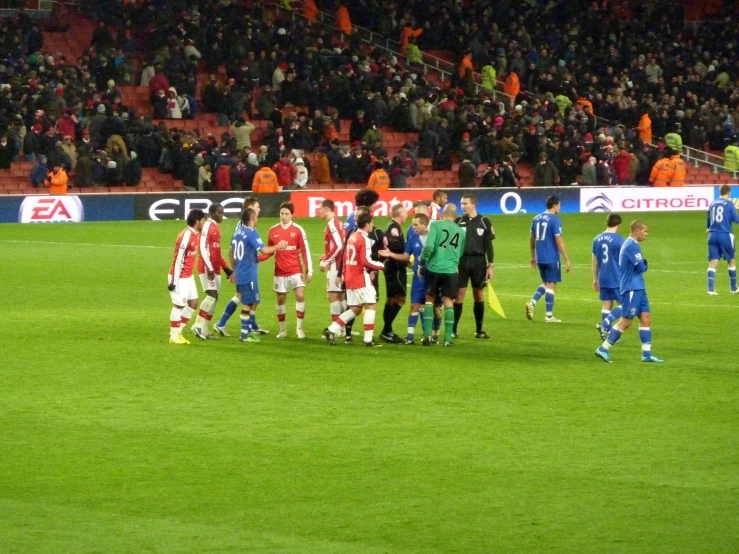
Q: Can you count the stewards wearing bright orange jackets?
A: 12